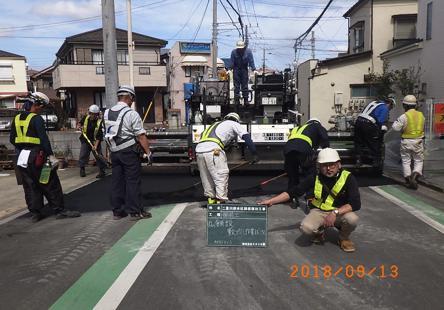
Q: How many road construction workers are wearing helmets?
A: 9